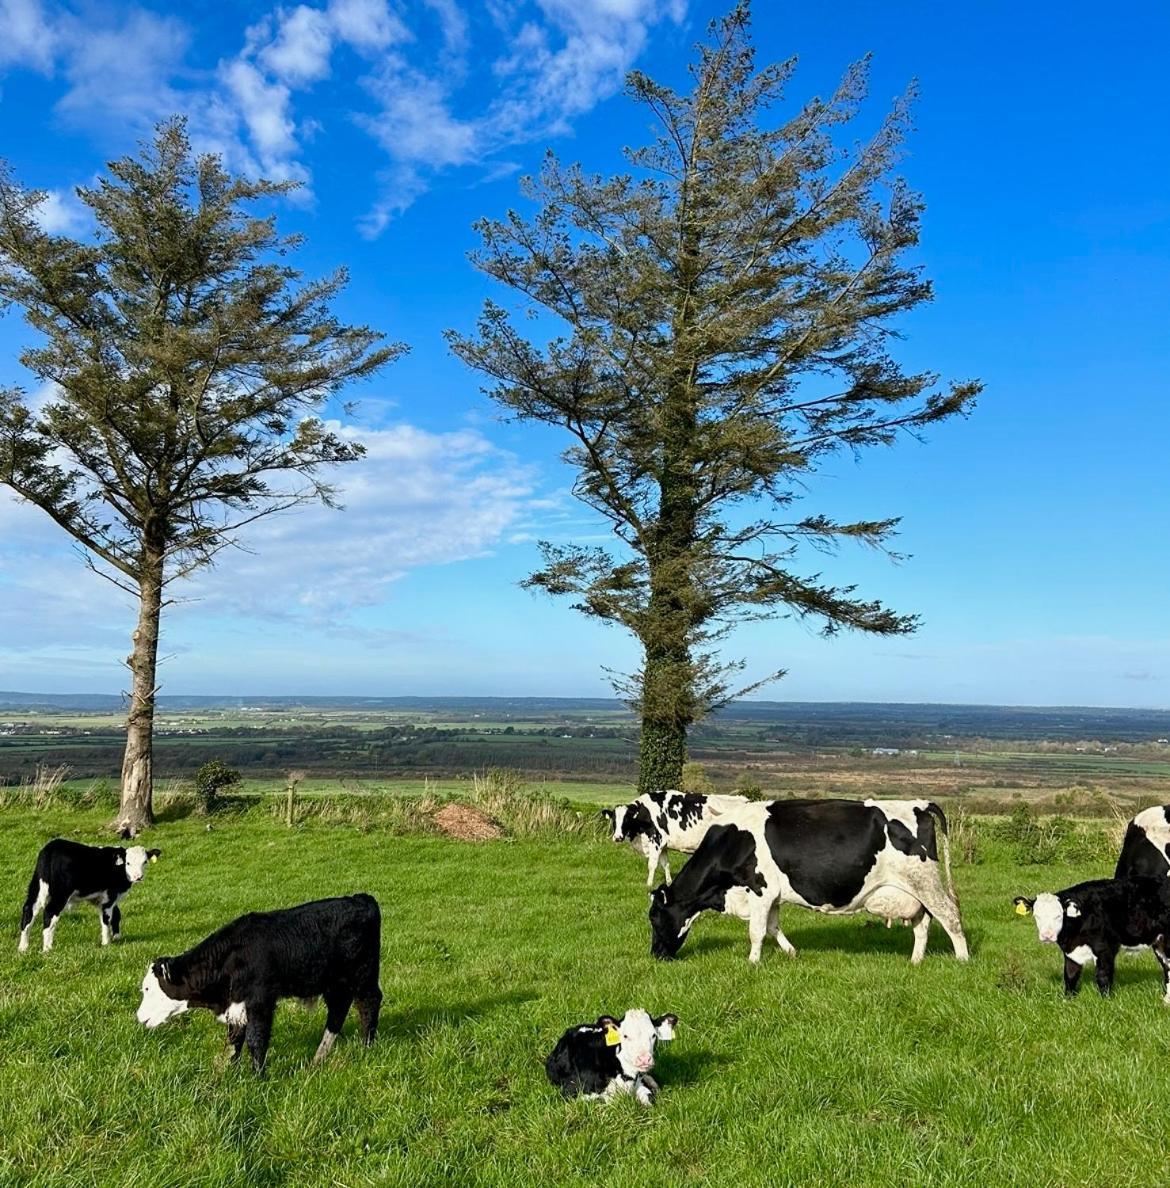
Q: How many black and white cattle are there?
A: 7